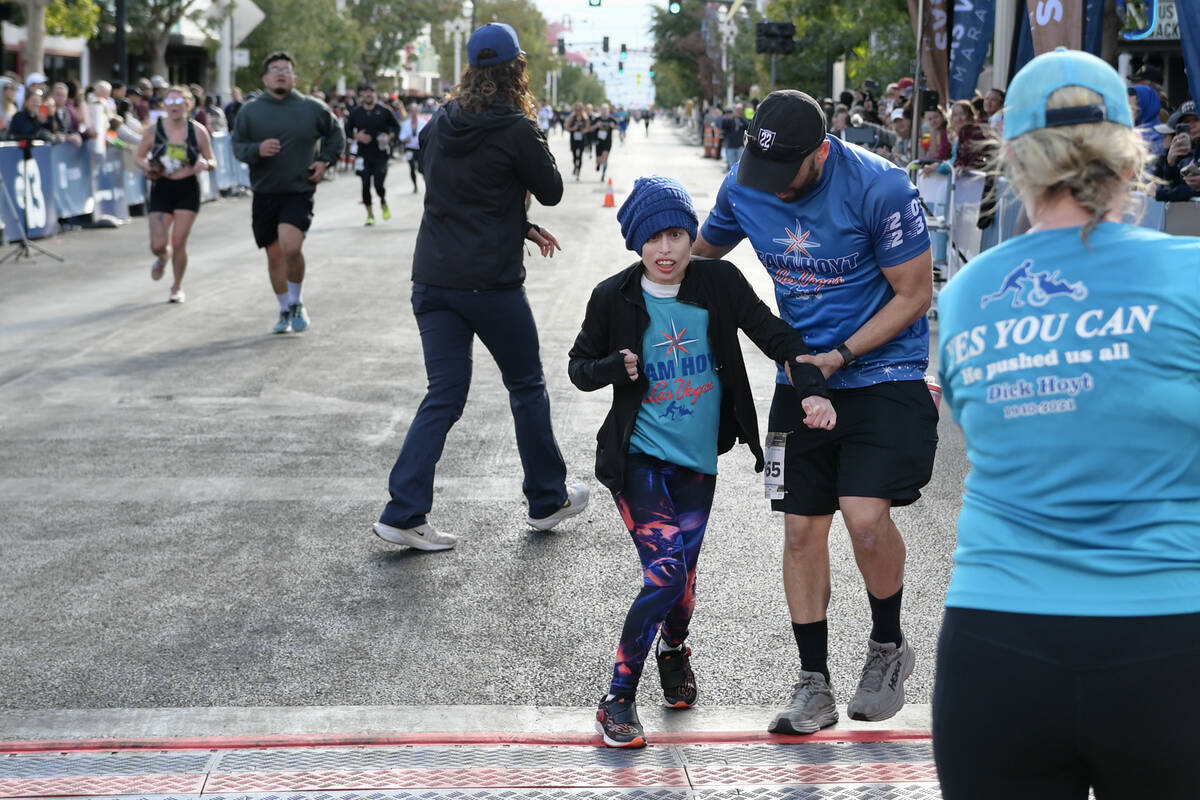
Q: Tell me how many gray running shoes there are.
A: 2